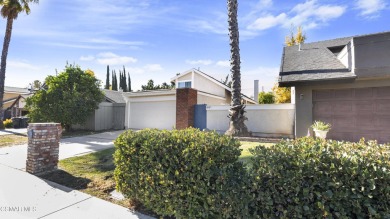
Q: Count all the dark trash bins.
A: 2